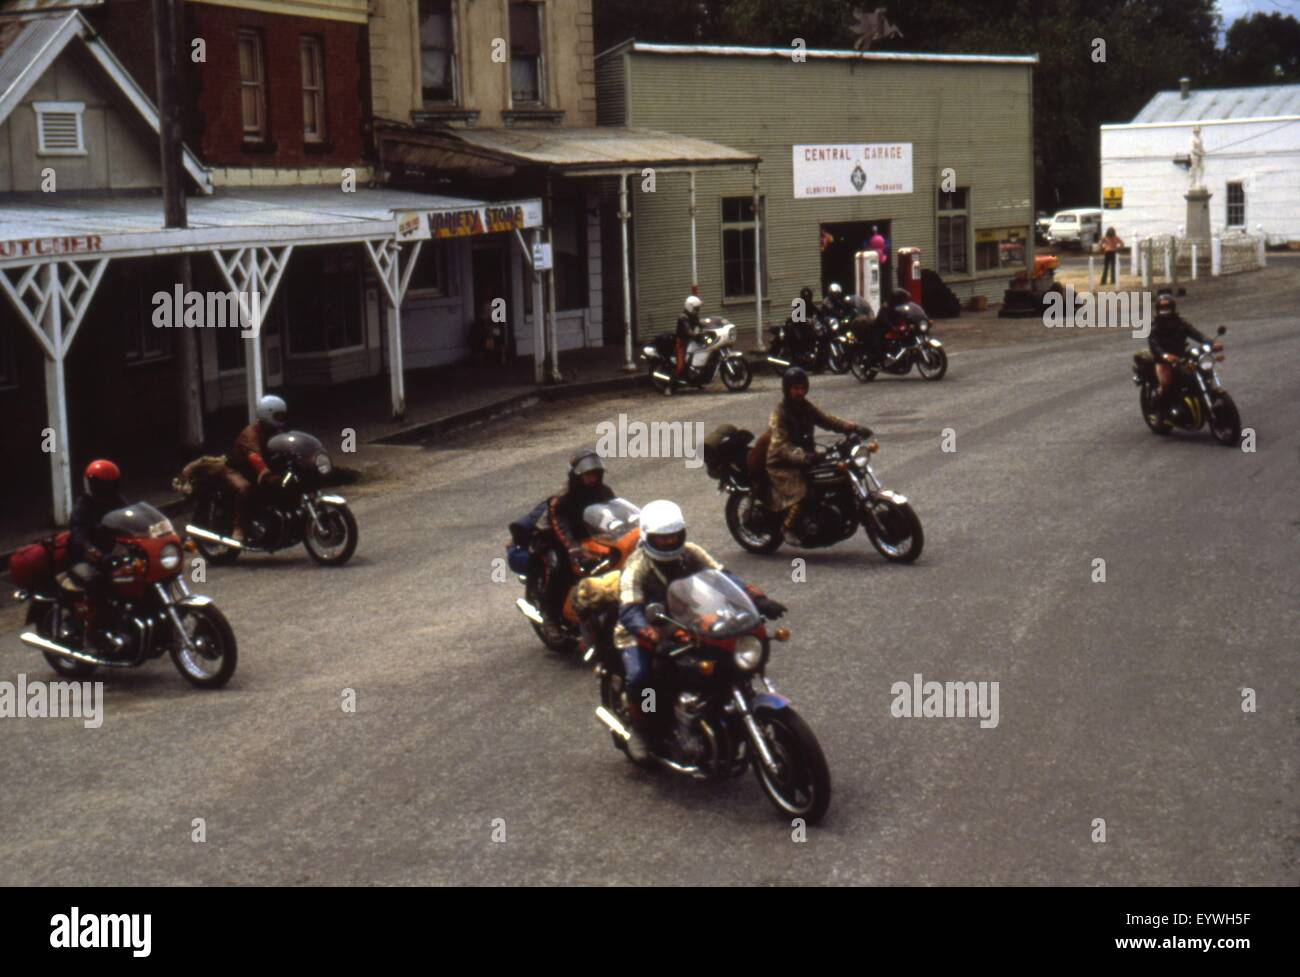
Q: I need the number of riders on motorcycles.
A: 10